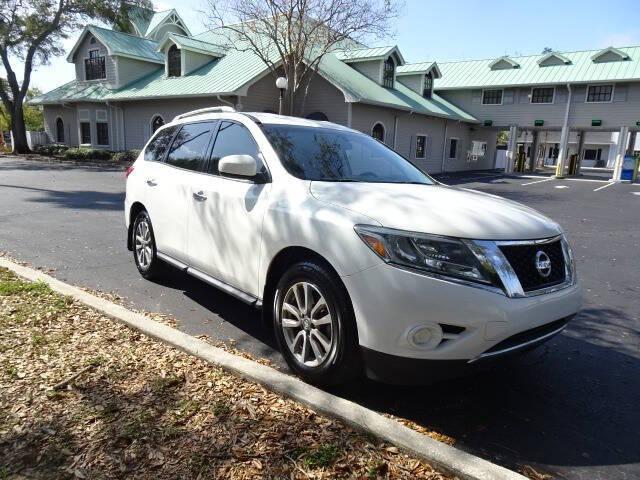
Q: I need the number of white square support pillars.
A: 3